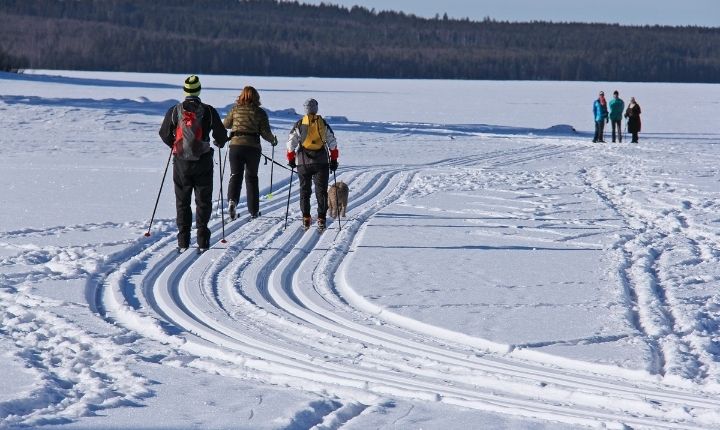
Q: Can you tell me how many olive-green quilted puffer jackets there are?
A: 1